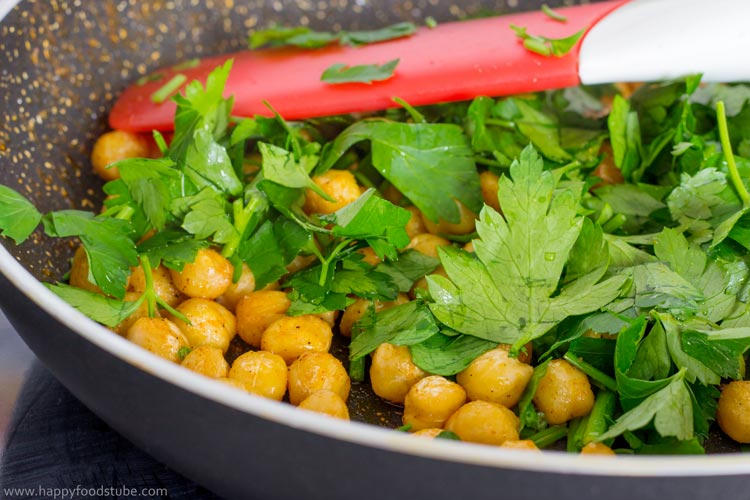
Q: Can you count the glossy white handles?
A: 1